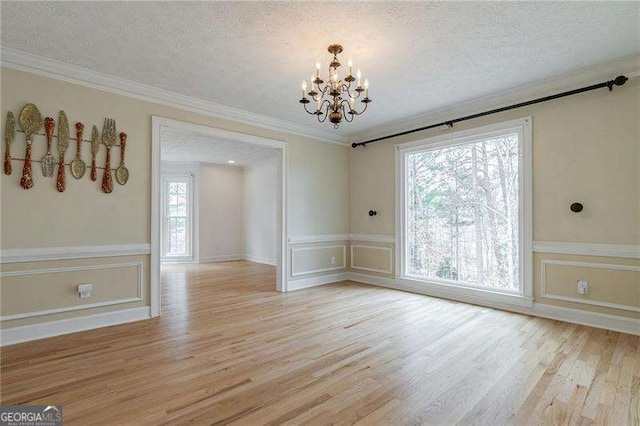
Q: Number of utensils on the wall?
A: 8